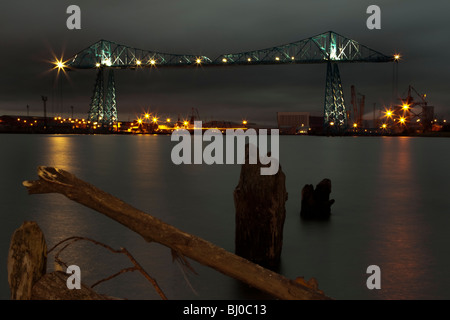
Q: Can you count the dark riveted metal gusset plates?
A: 0